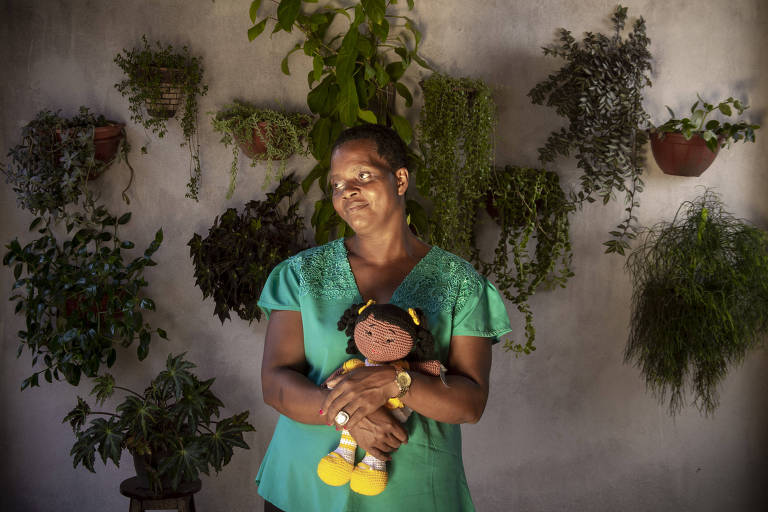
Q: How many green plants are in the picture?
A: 12